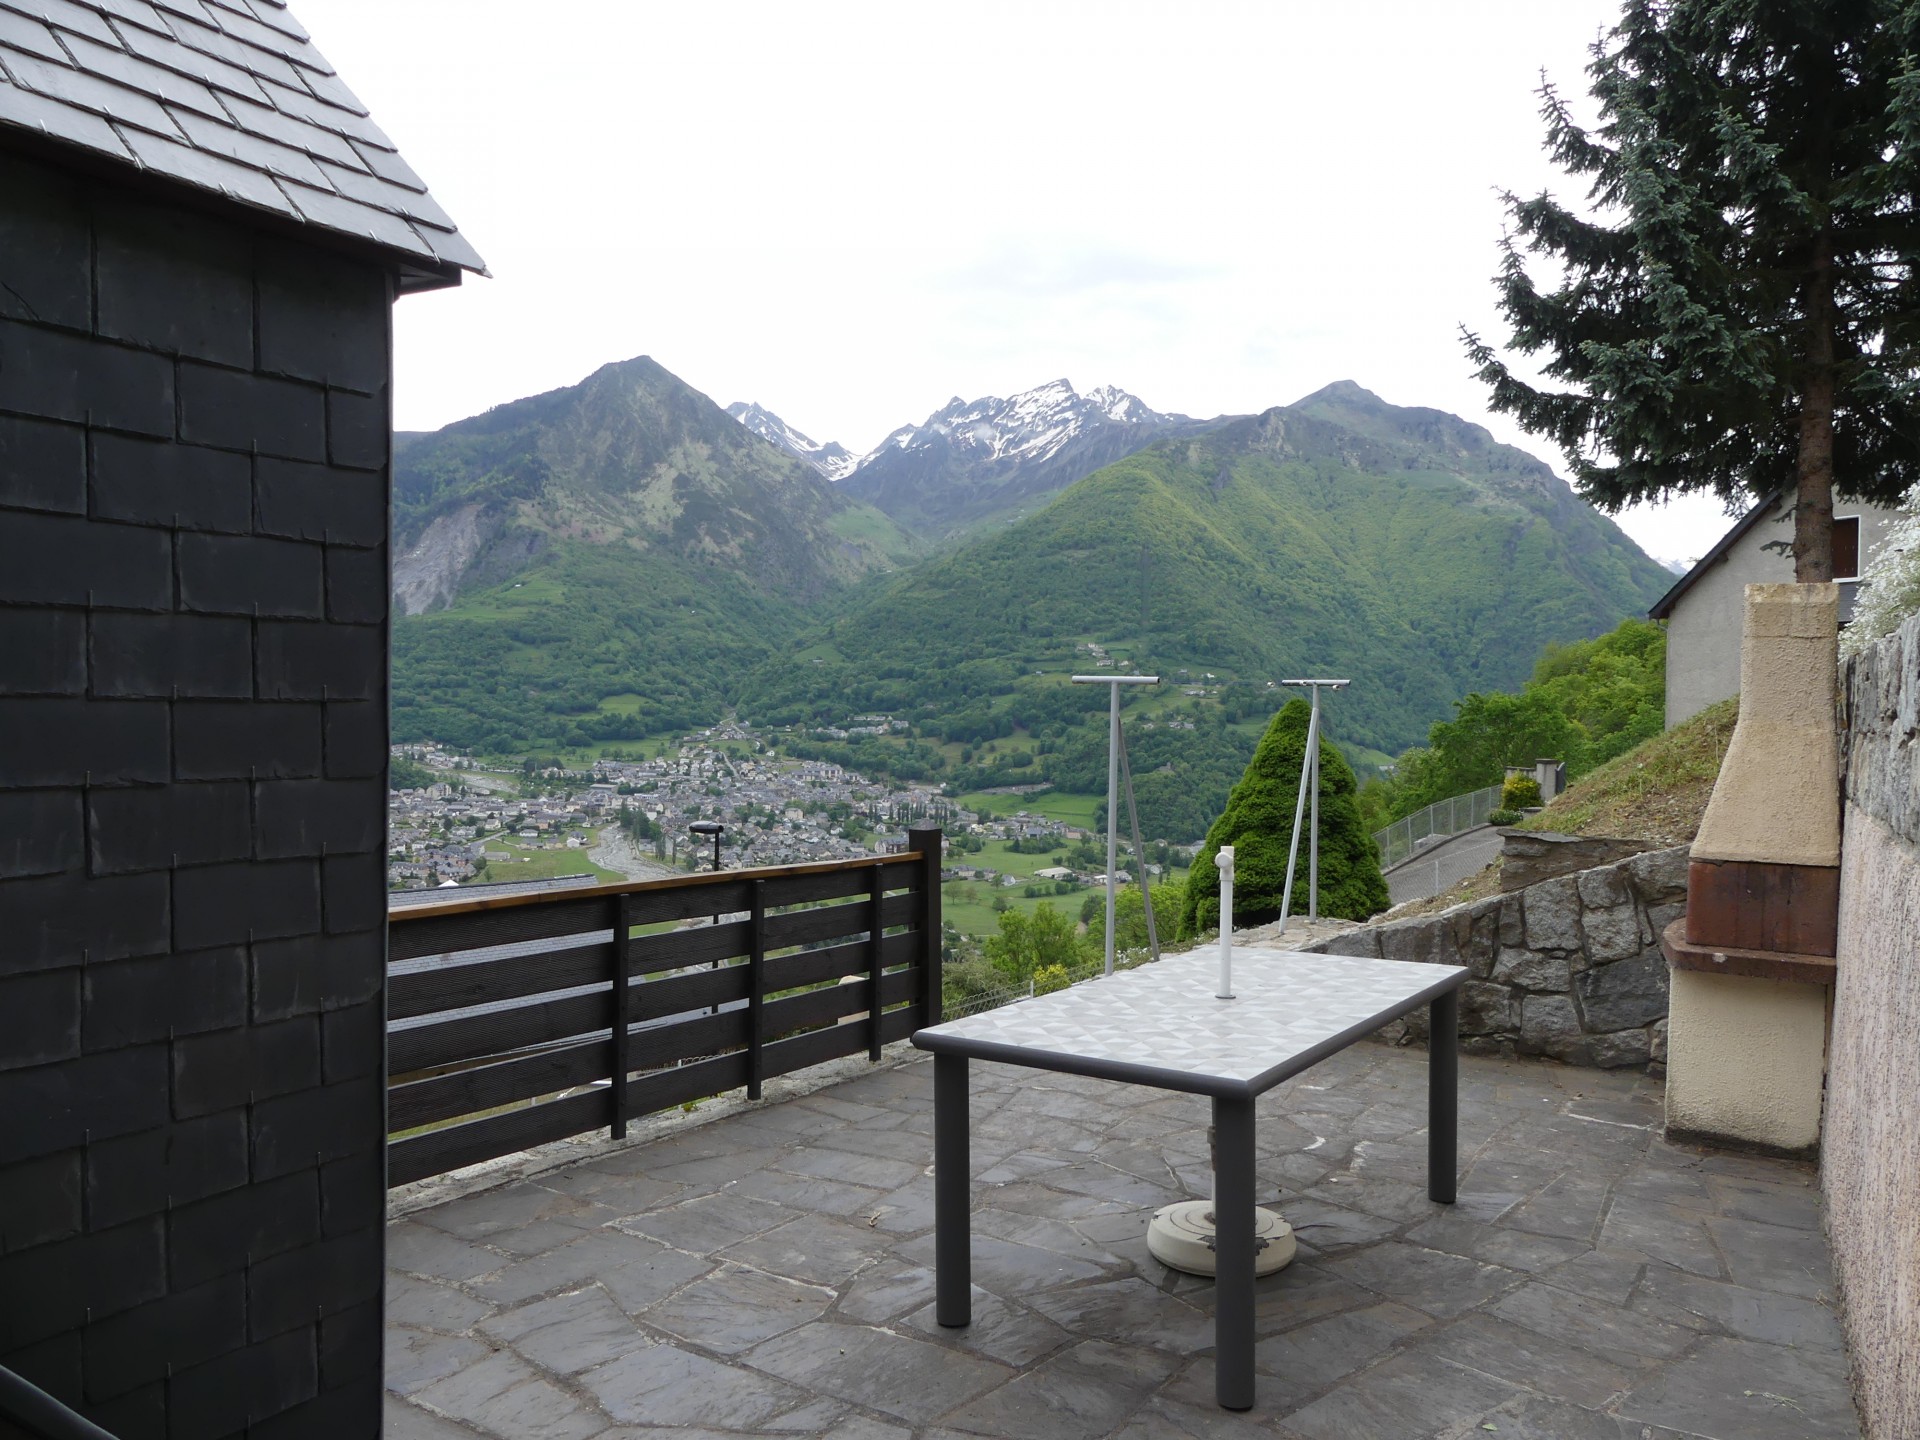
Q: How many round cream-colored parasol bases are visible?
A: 1